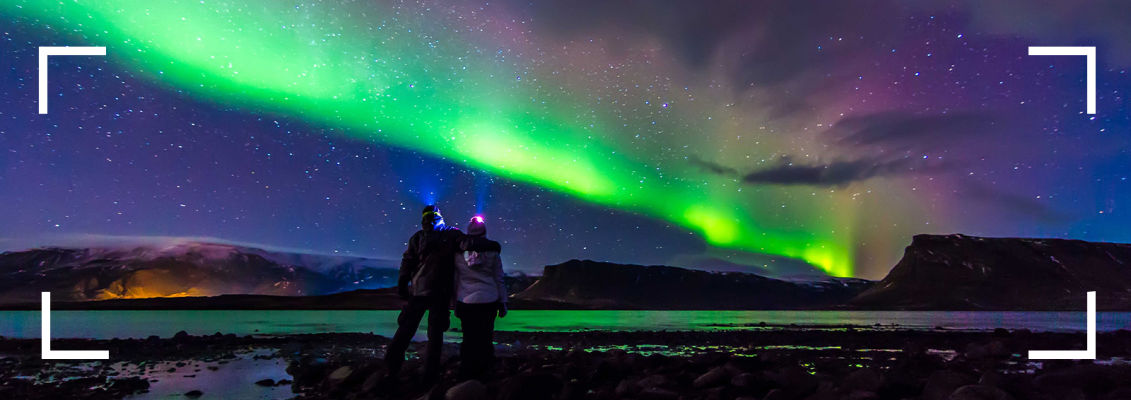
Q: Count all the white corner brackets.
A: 4